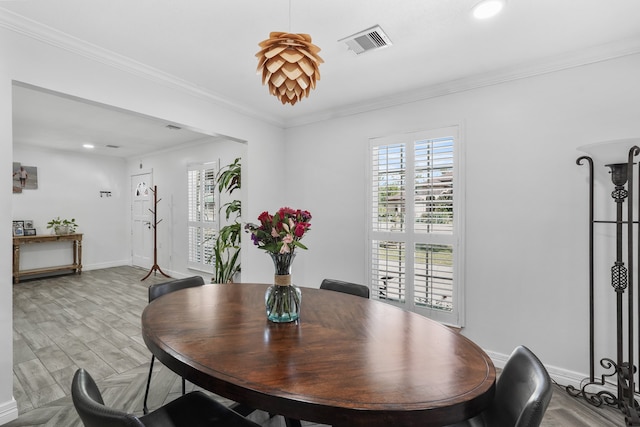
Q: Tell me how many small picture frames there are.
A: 4